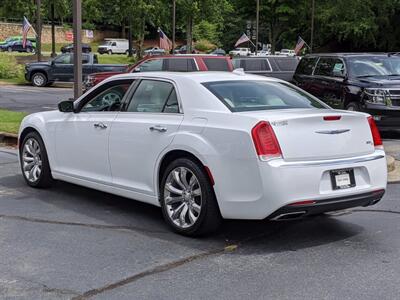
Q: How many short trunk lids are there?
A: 1